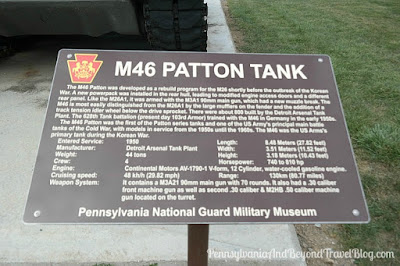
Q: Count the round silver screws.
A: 4